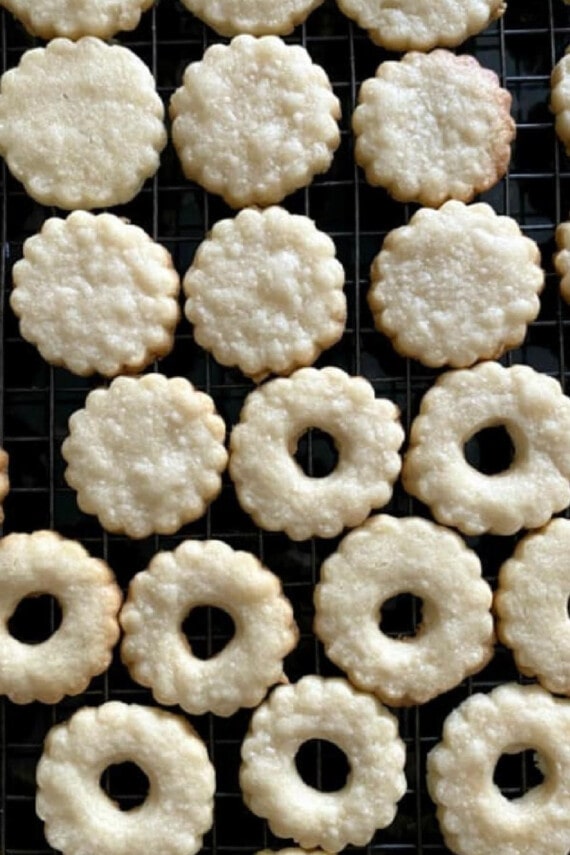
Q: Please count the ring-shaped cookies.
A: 9